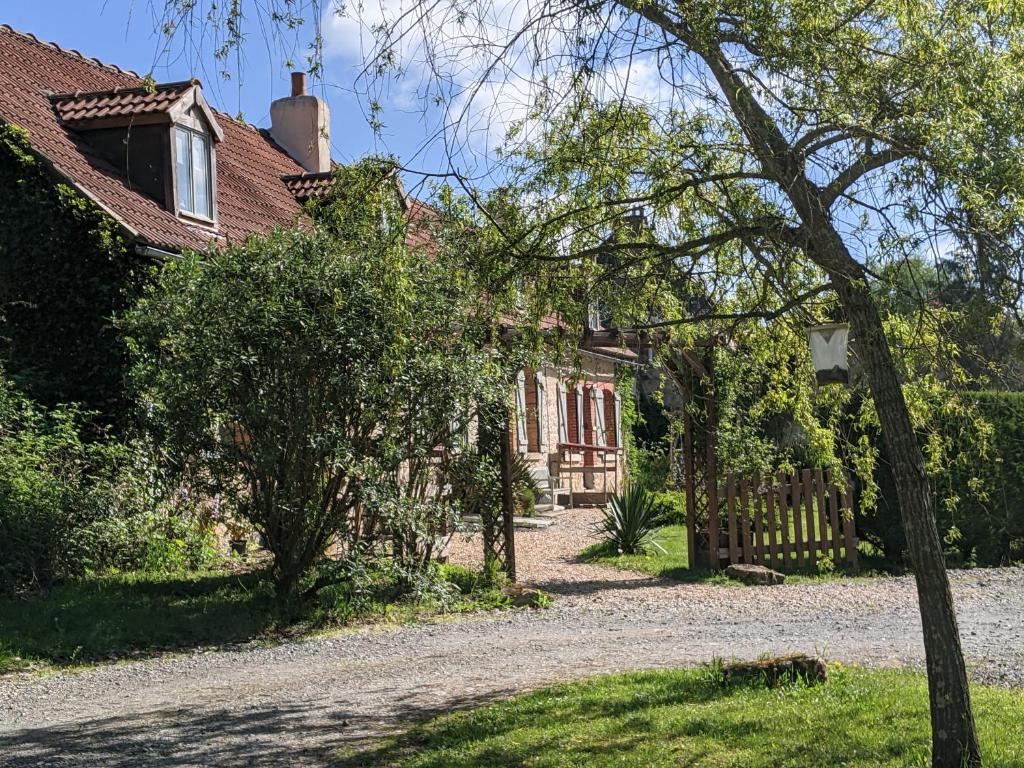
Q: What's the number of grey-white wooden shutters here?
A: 6